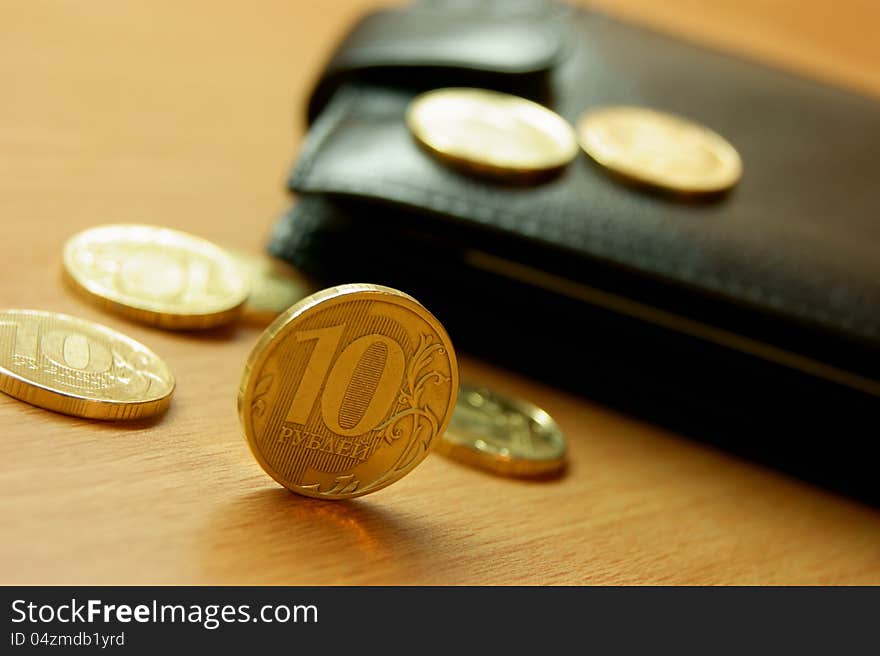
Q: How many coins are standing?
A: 1